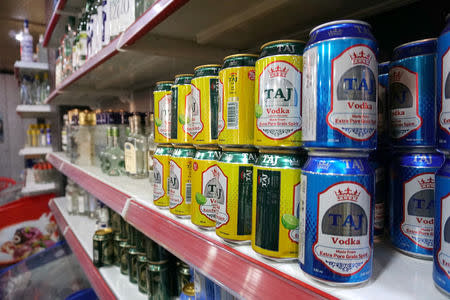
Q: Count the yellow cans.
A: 10